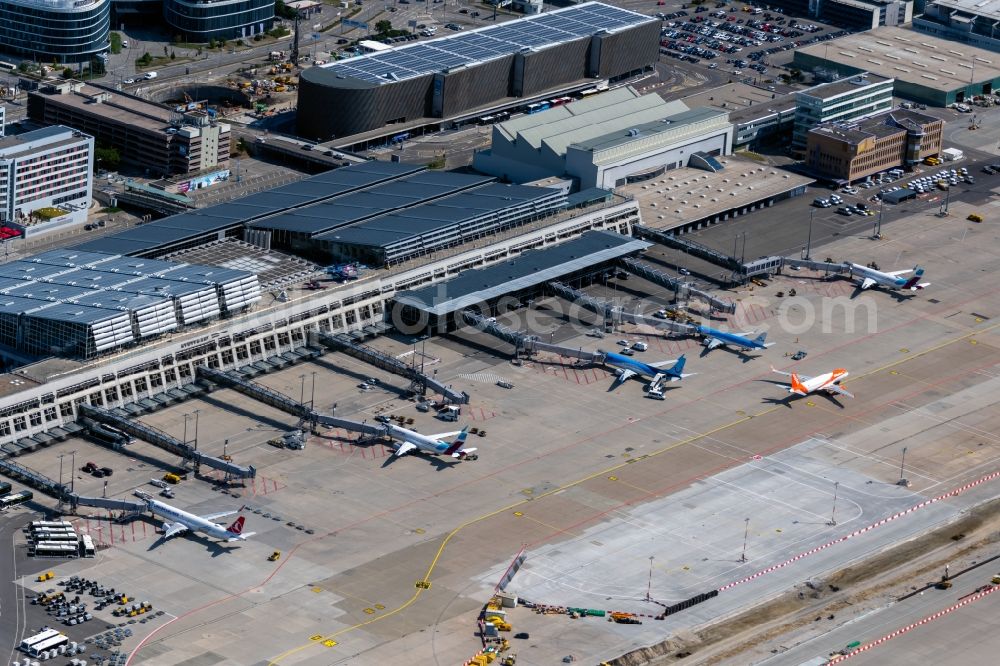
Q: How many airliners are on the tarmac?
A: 6